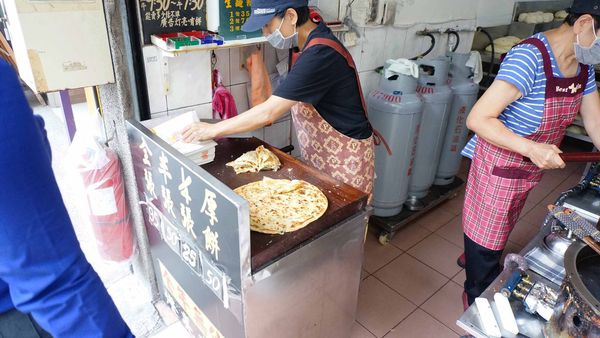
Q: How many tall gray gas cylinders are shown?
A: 3